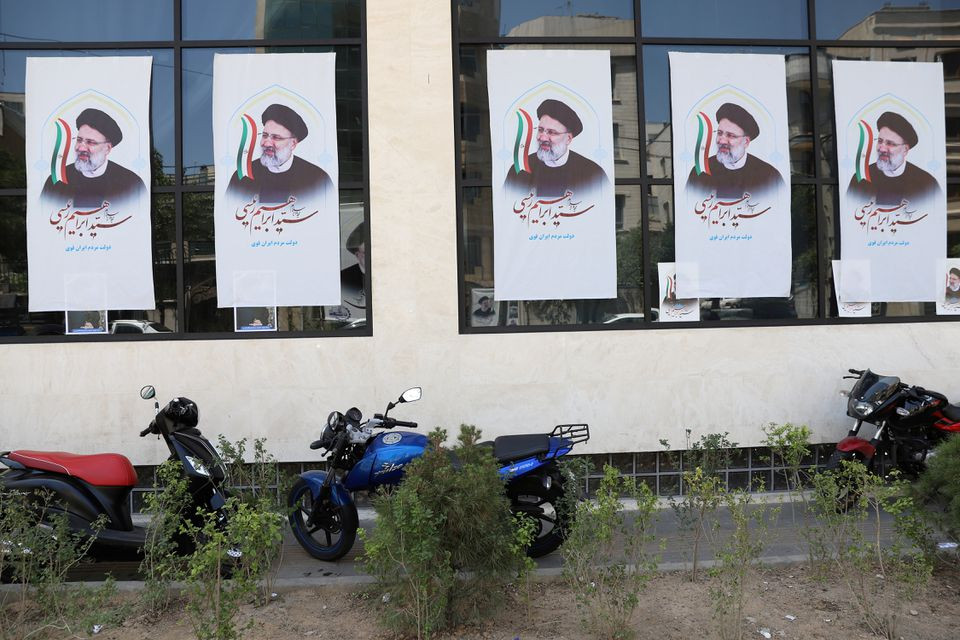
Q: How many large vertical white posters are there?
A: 5